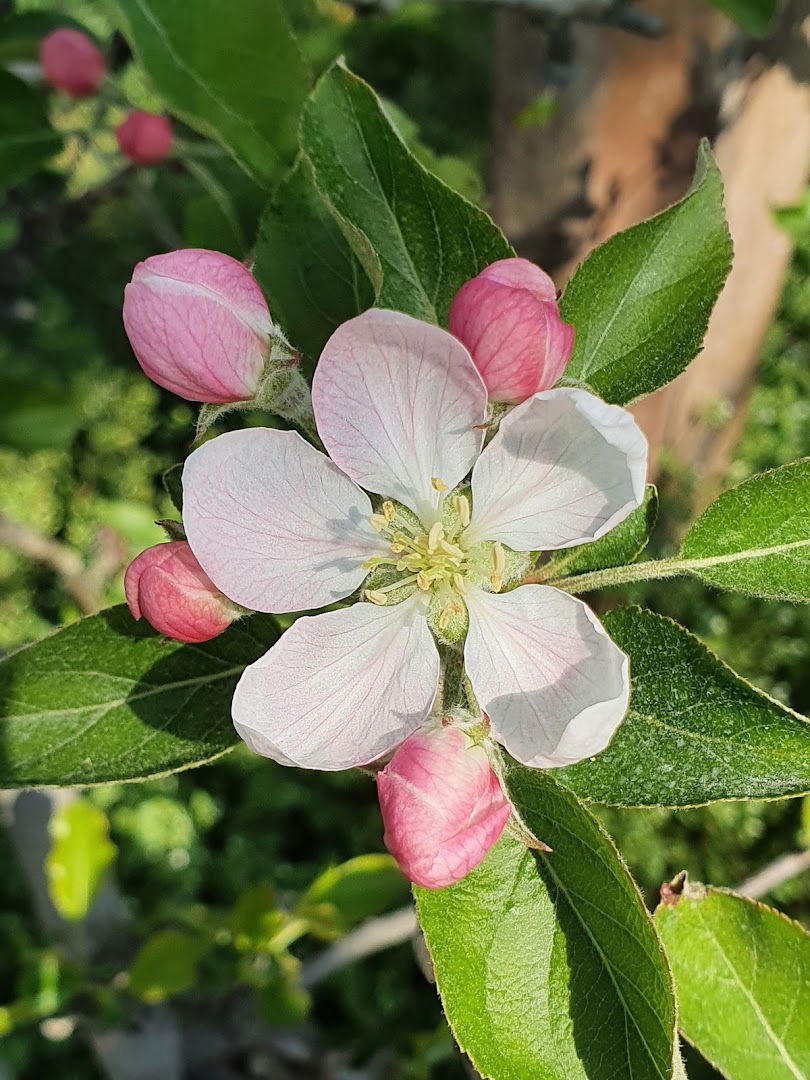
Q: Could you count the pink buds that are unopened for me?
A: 6